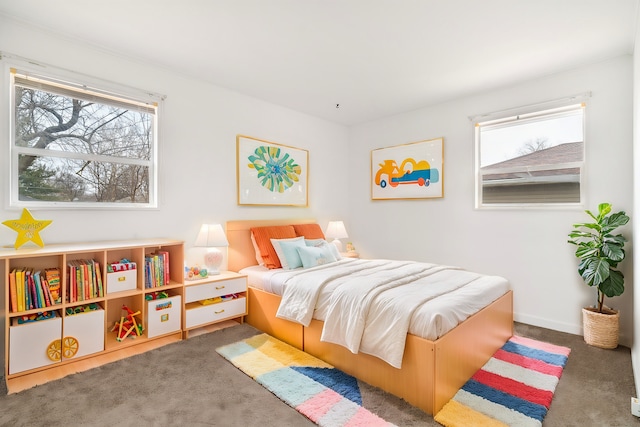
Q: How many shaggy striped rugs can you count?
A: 2